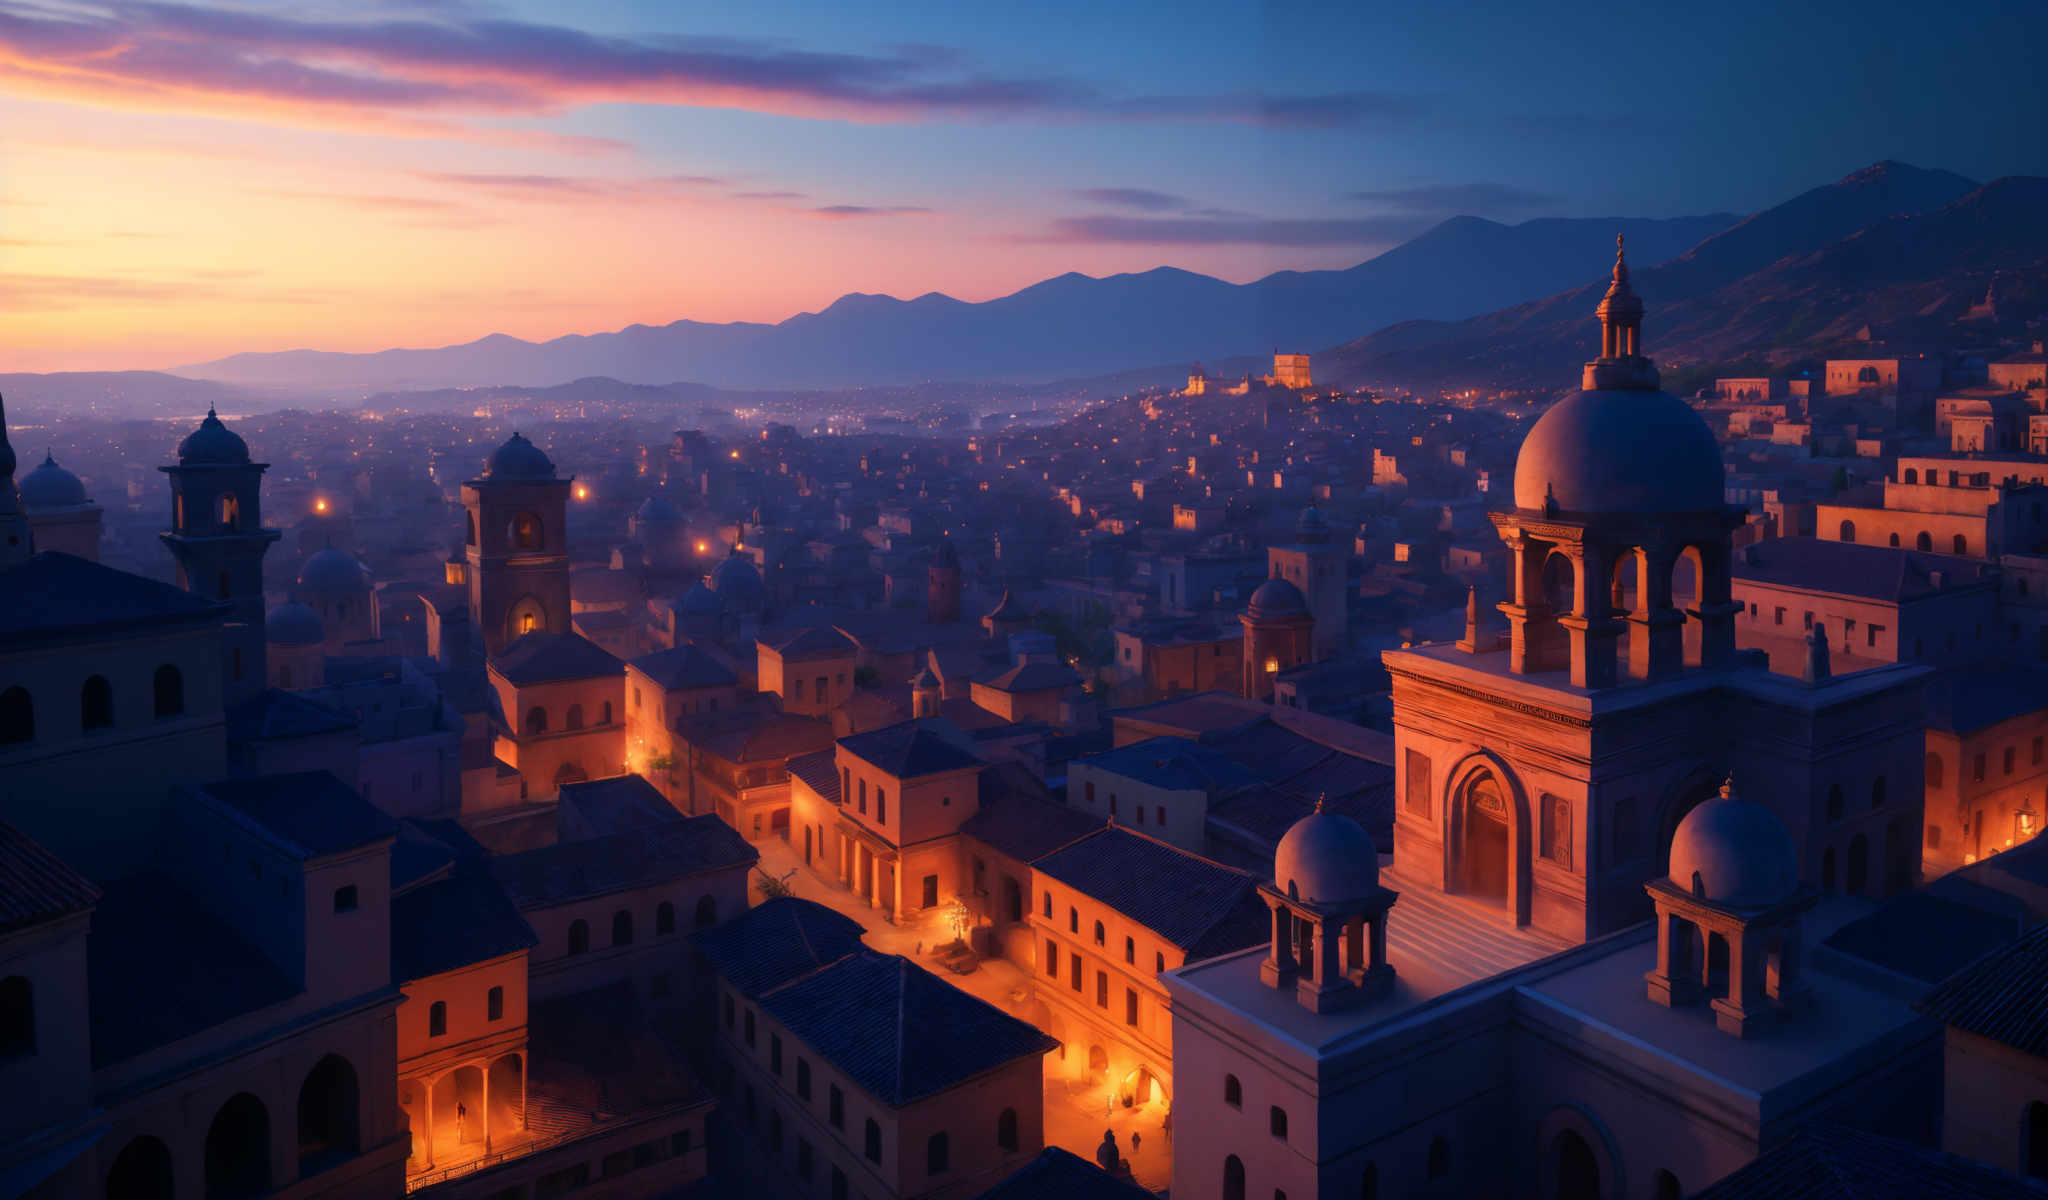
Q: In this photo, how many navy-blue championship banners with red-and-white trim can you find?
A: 0